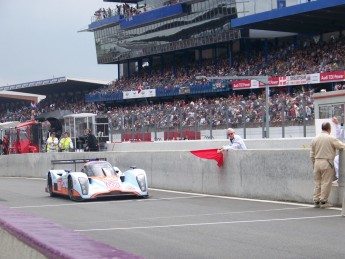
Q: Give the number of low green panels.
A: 0